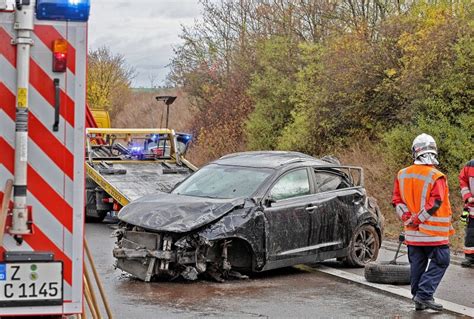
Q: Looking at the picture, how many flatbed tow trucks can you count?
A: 1